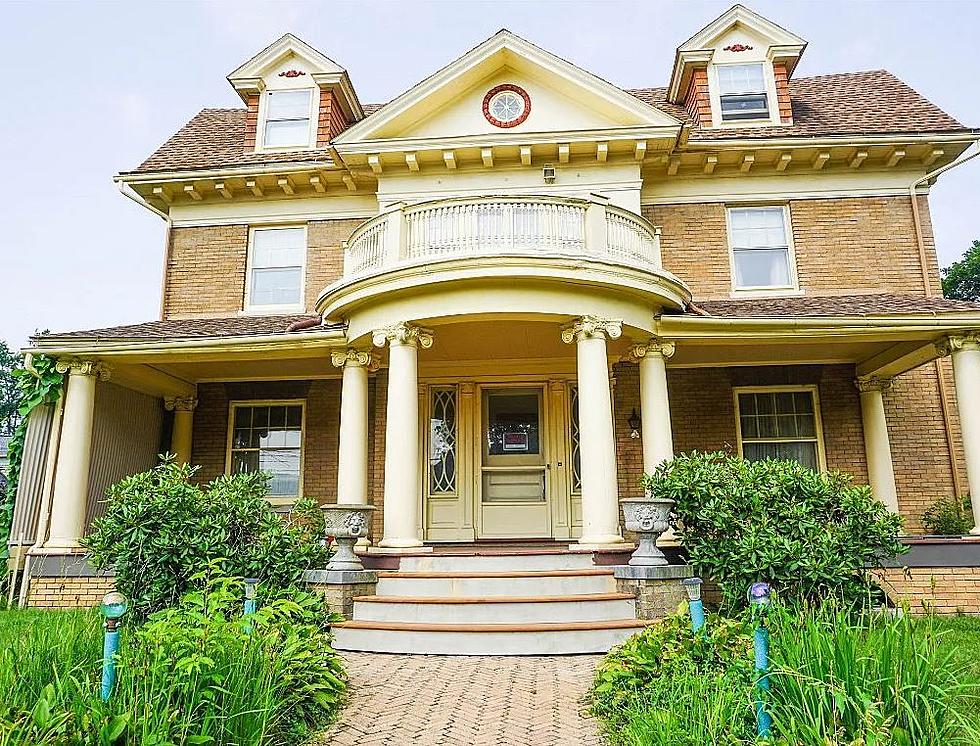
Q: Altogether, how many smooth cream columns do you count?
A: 8